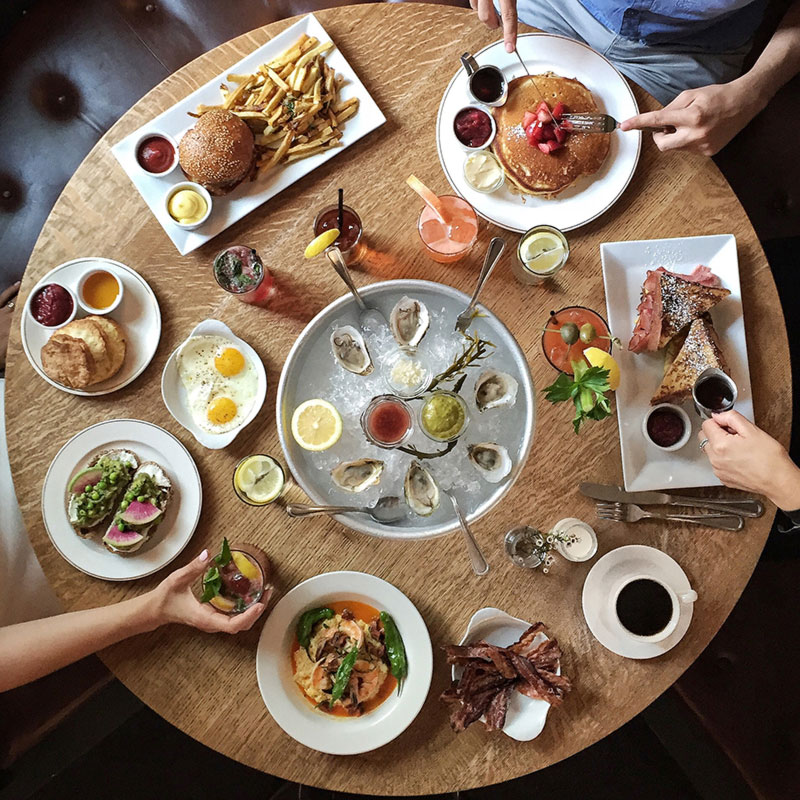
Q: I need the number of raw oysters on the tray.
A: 6